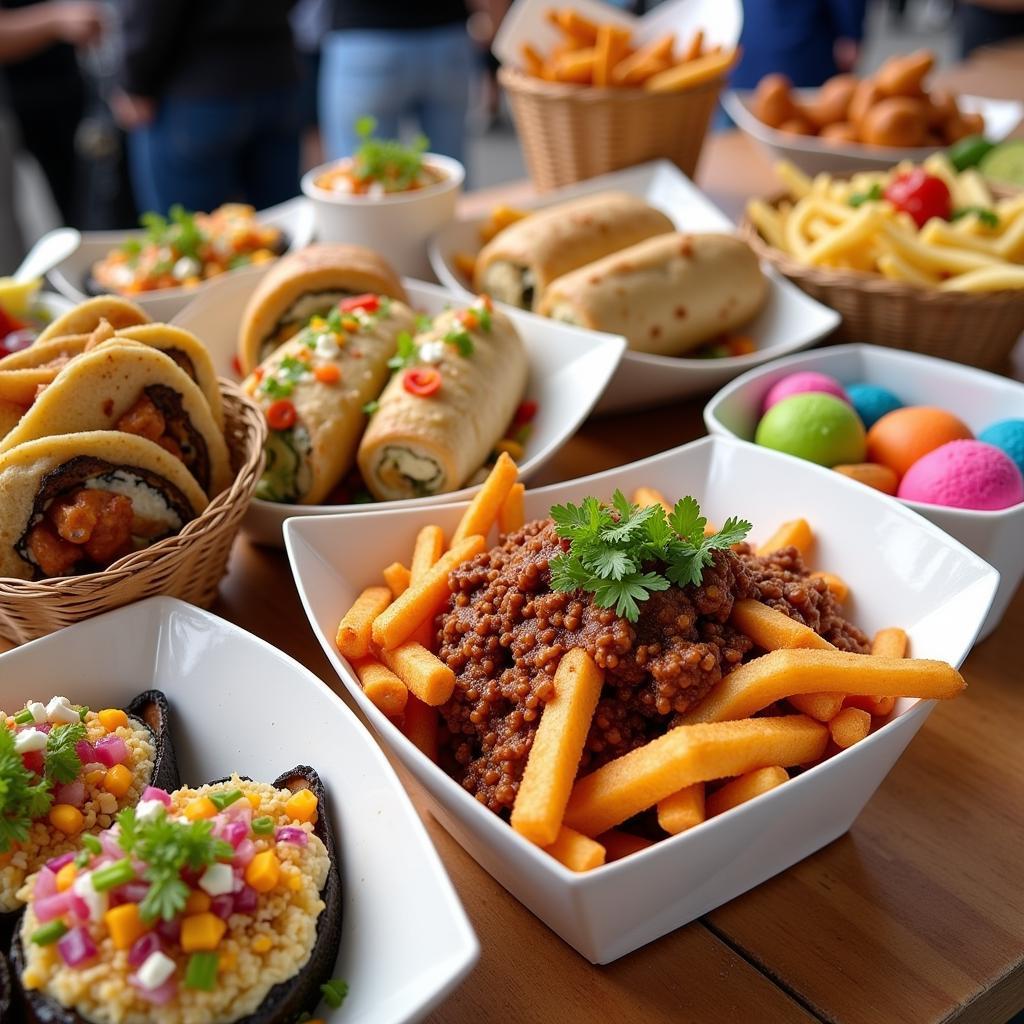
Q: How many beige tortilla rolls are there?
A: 5